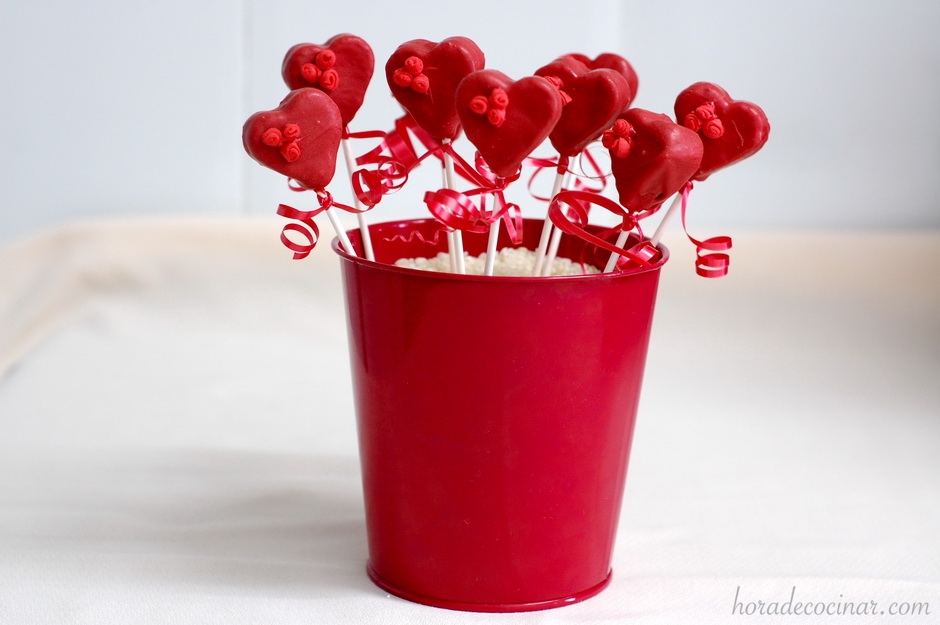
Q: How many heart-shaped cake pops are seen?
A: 8